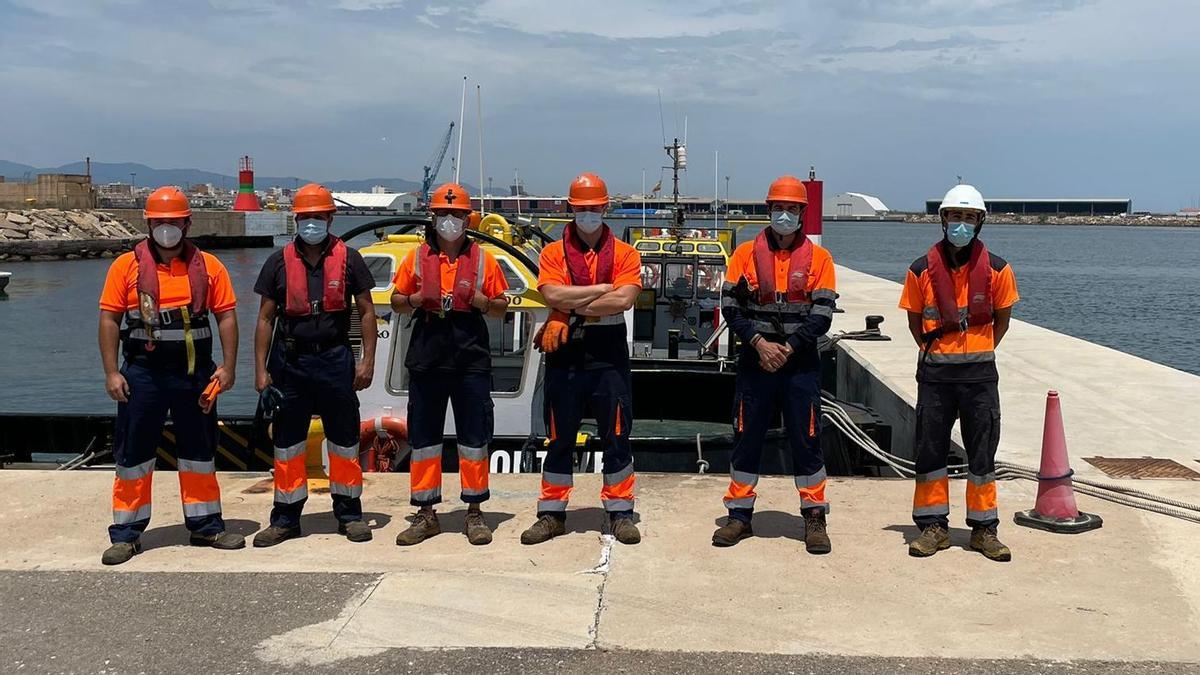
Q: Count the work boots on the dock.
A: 12